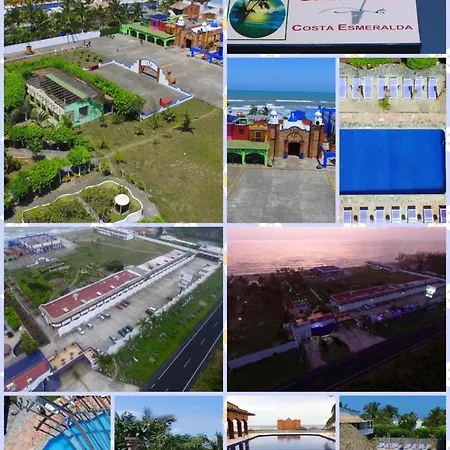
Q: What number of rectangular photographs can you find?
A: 10